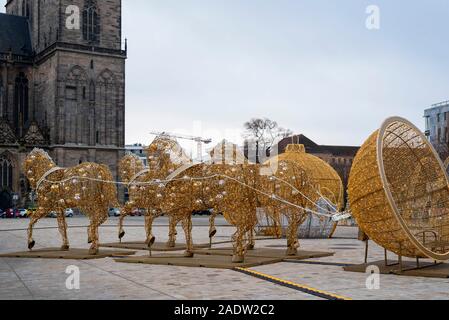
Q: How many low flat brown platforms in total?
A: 5